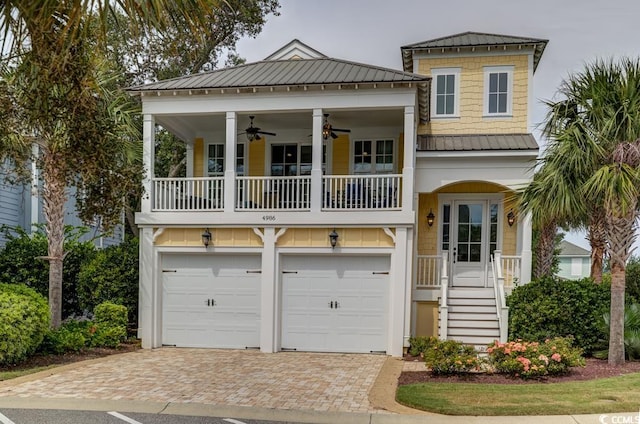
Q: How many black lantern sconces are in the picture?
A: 4